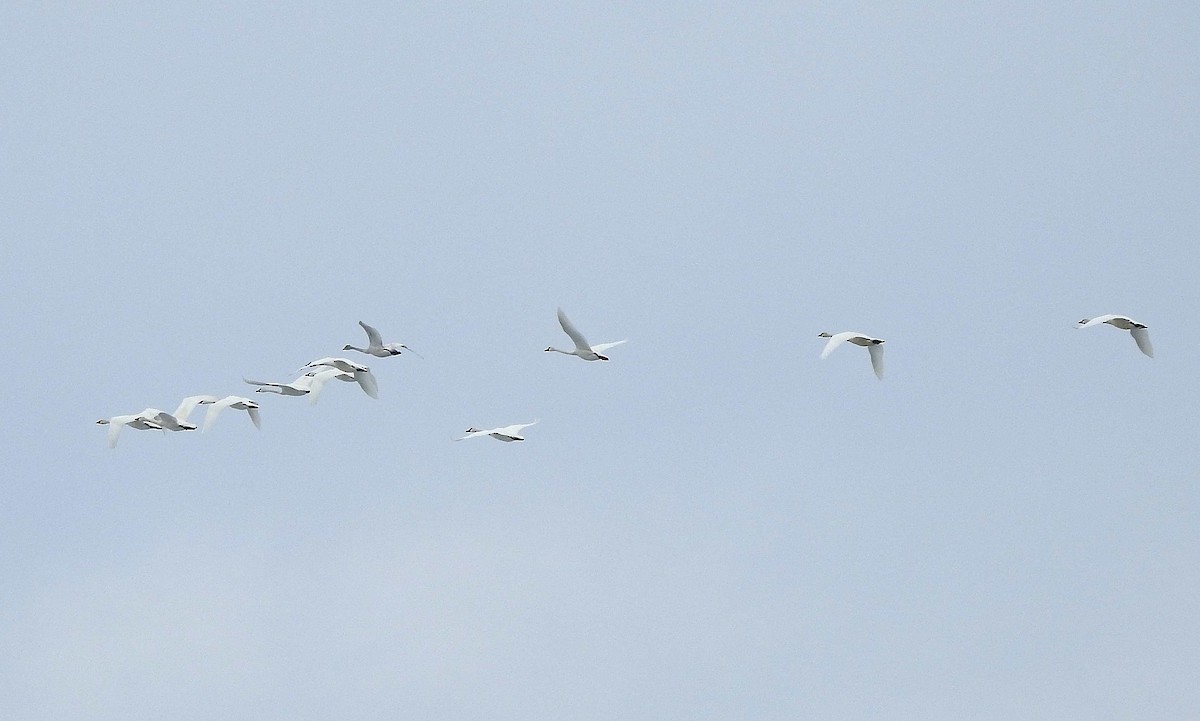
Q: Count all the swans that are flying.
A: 11